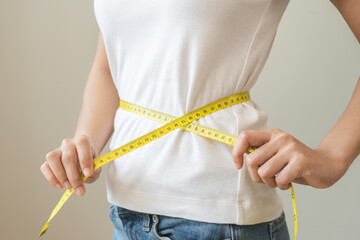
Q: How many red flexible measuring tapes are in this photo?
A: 0